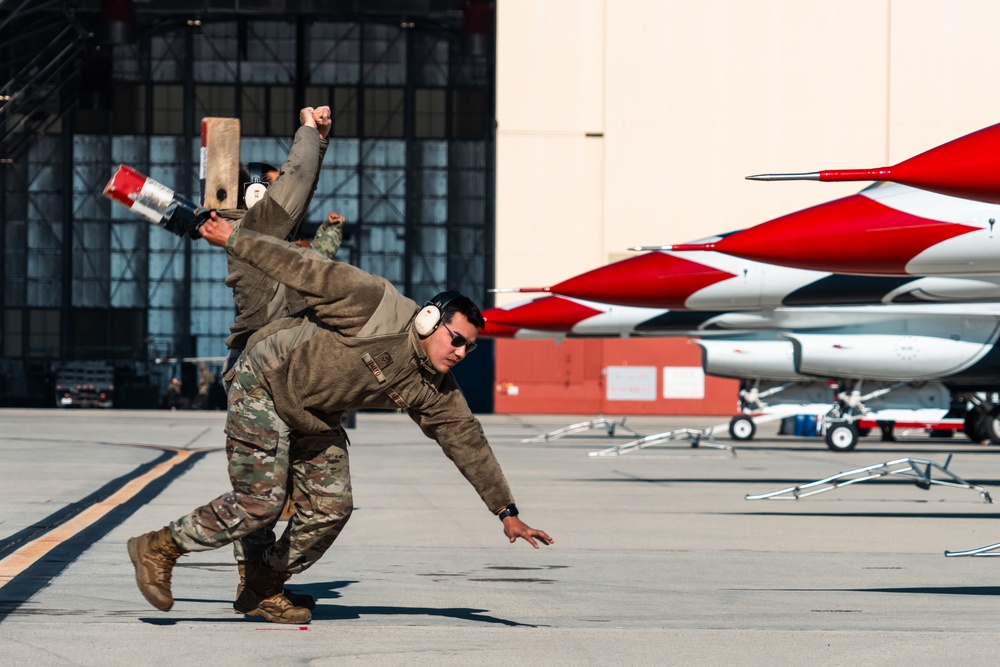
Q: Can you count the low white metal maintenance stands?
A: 4